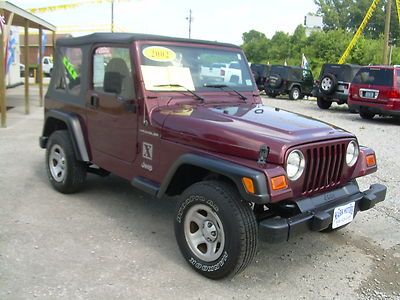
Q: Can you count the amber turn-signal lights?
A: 3